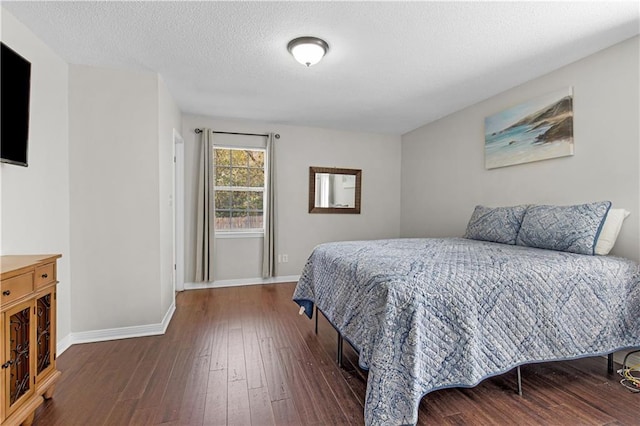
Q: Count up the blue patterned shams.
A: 2